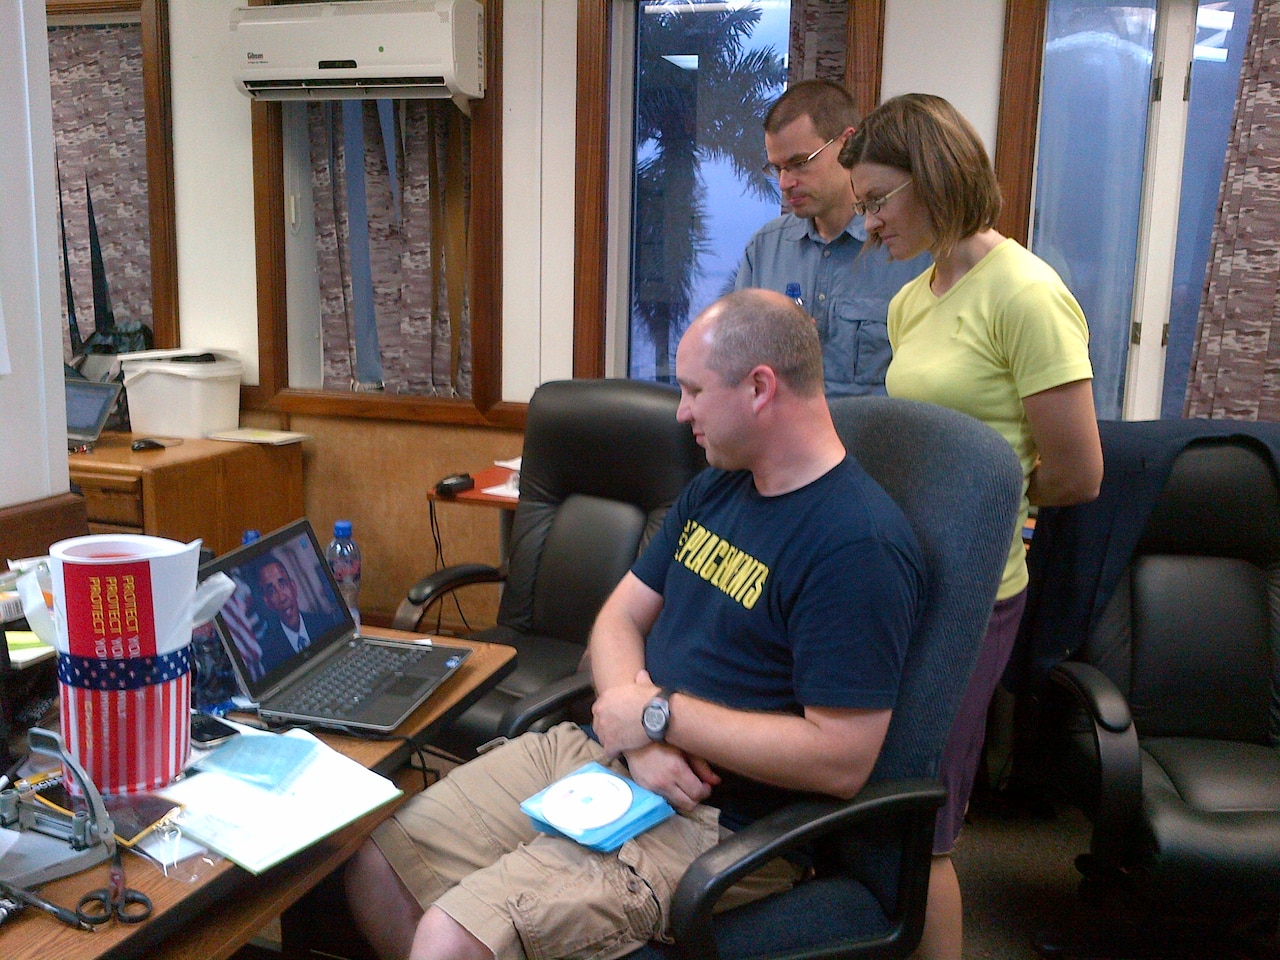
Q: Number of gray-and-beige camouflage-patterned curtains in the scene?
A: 4